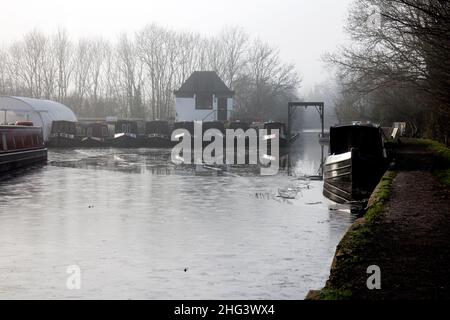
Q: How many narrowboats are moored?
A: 10